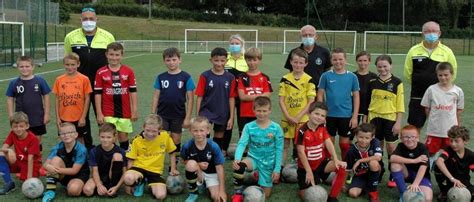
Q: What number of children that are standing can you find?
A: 11